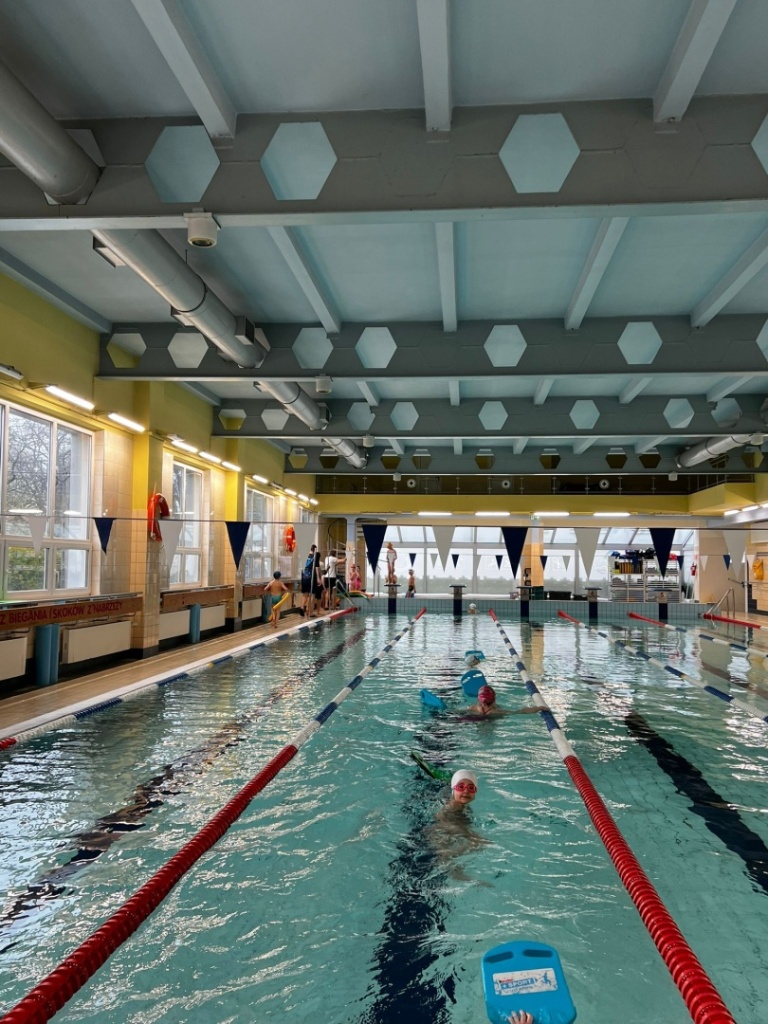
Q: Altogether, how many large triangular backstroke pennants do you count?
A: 11